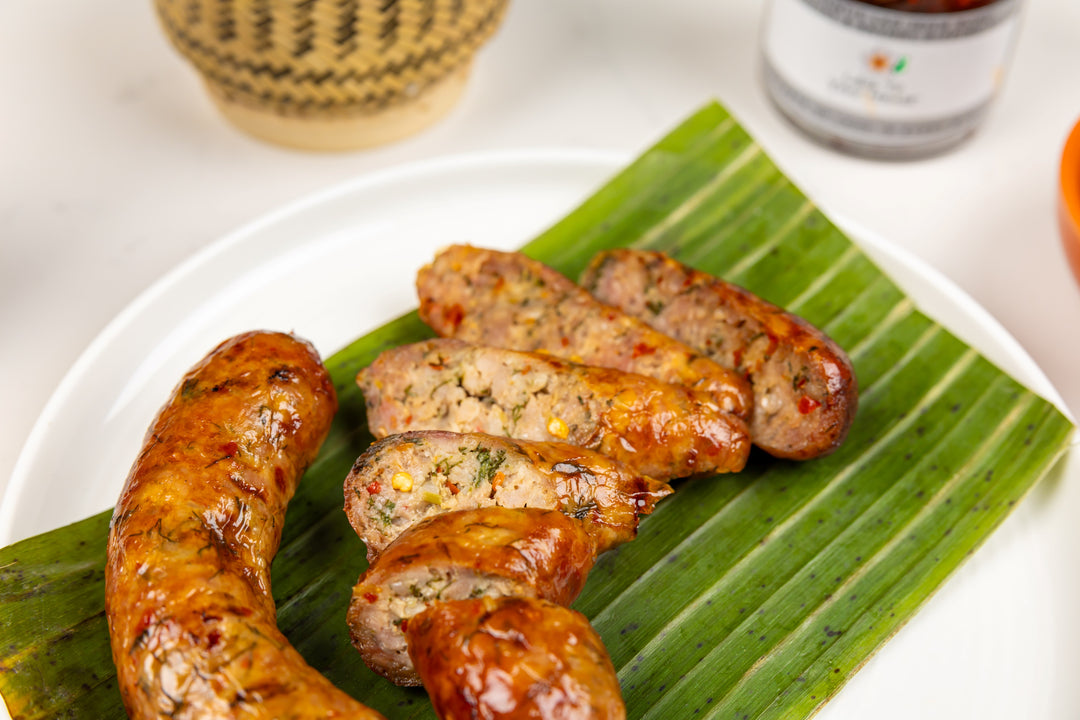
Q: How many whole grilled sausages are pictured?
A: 1